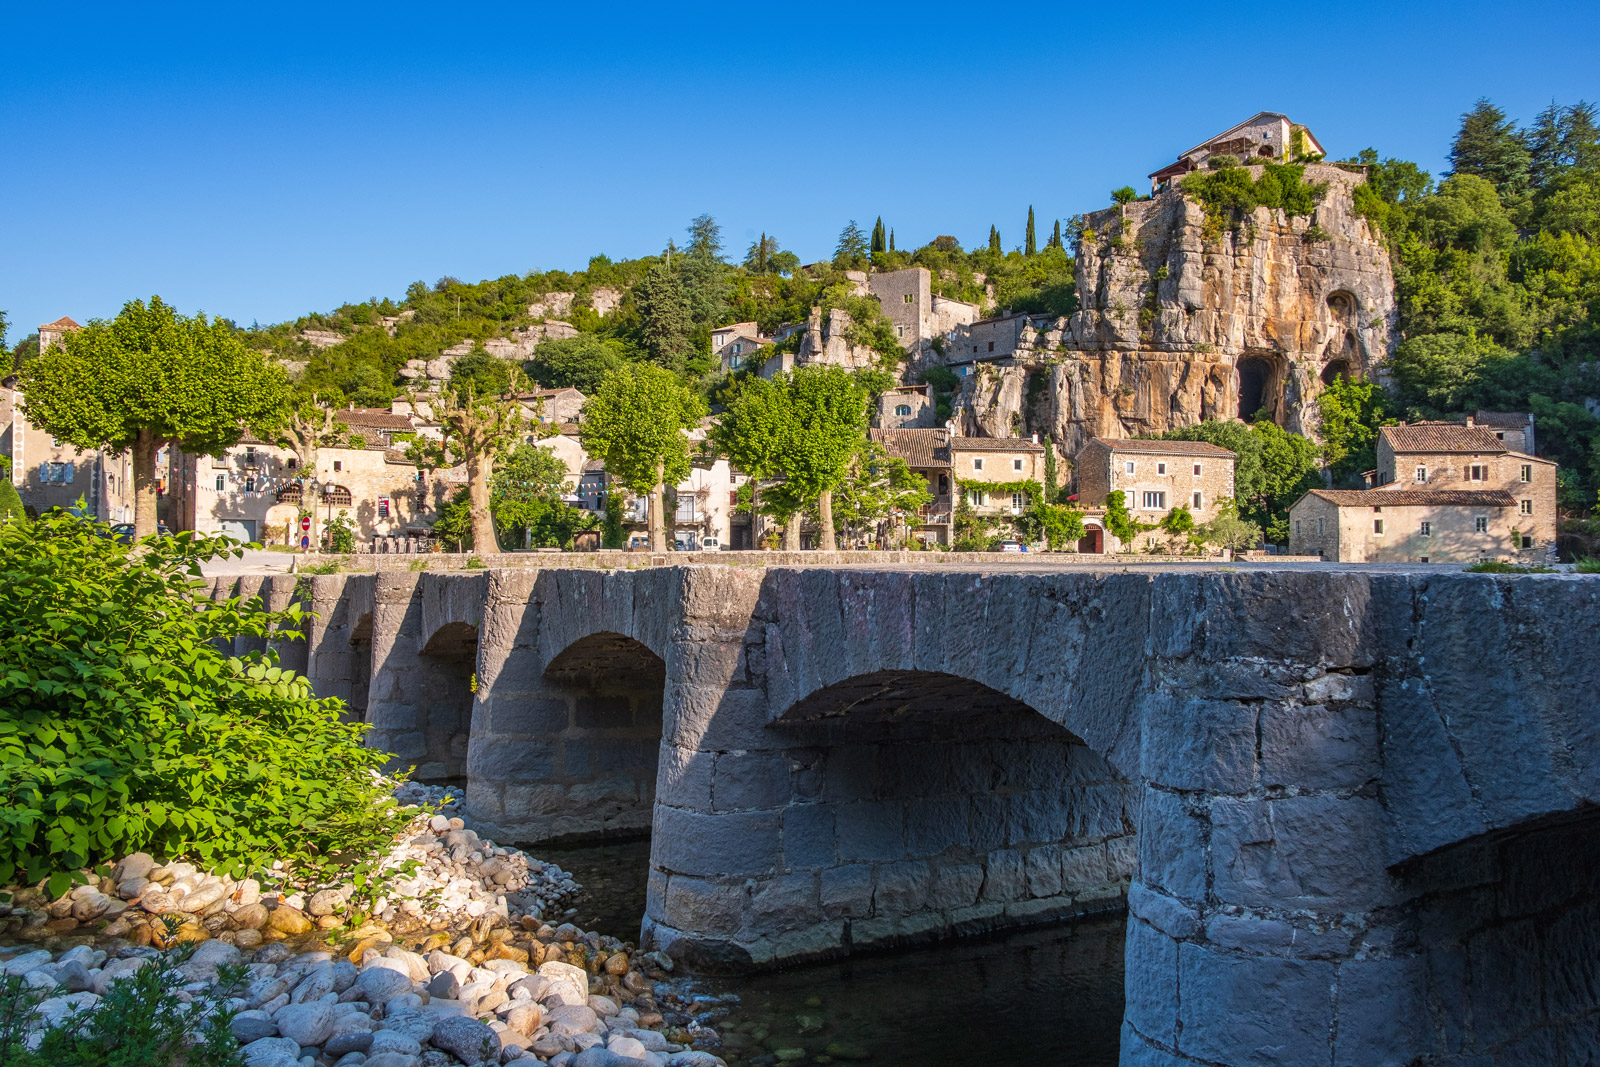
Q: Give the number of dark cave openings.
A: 3